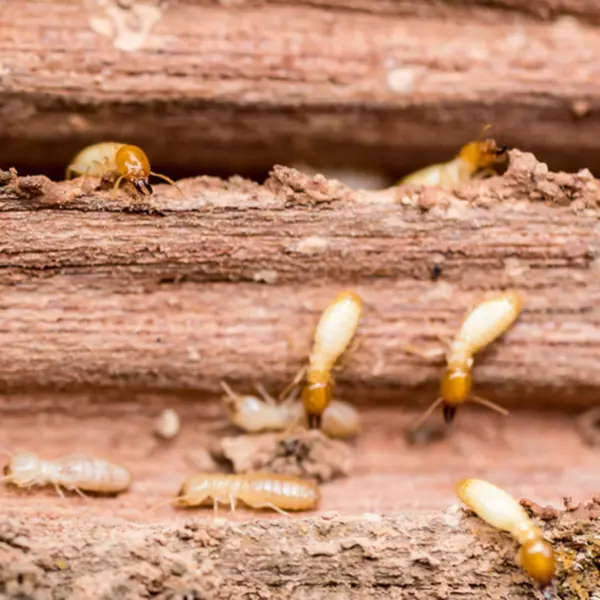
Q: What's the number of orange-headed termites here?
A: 5